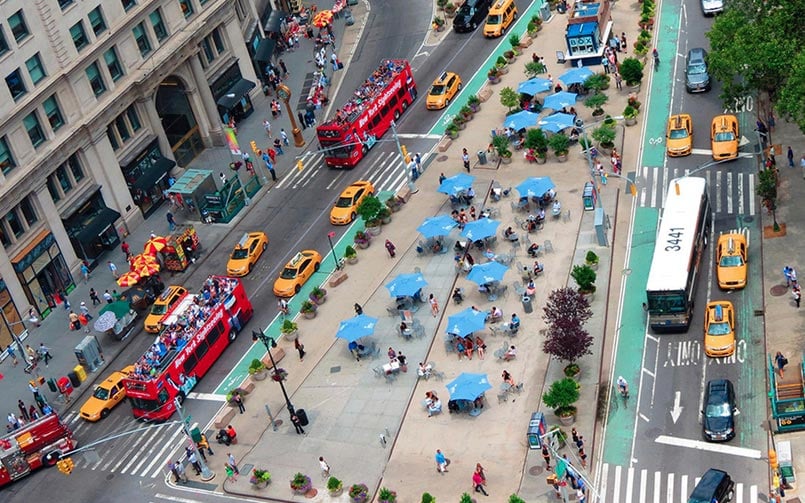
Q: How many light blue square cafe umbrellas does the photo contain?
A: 14